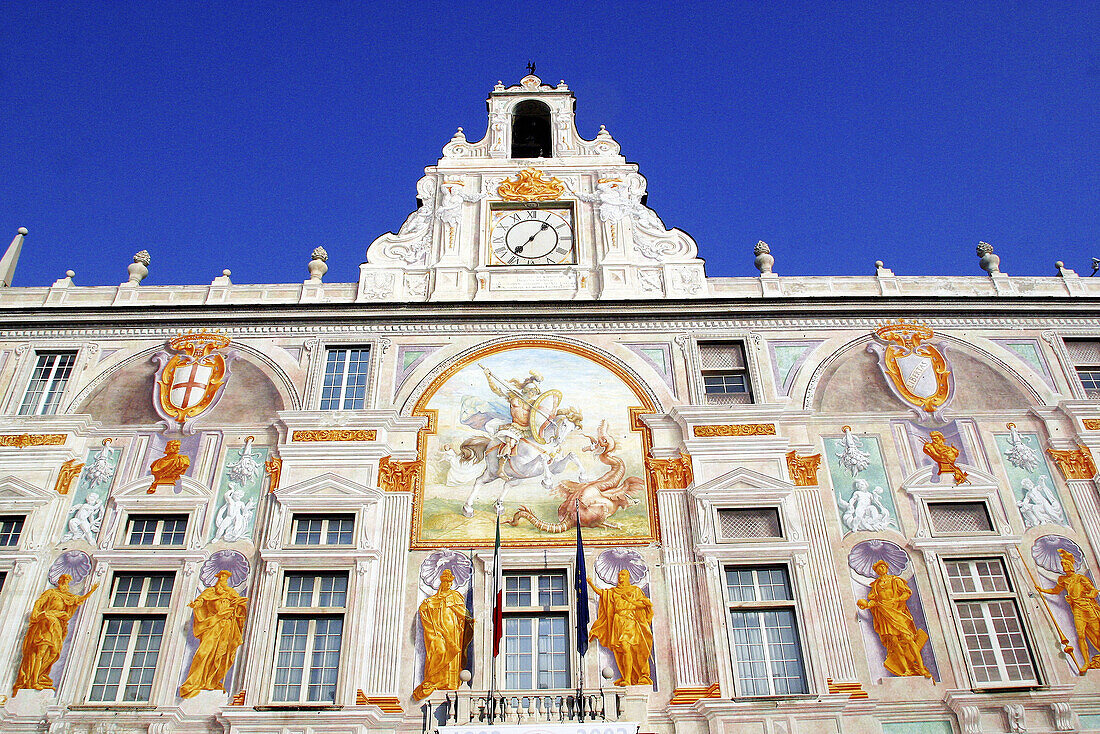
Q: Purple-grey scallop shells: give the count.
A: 6